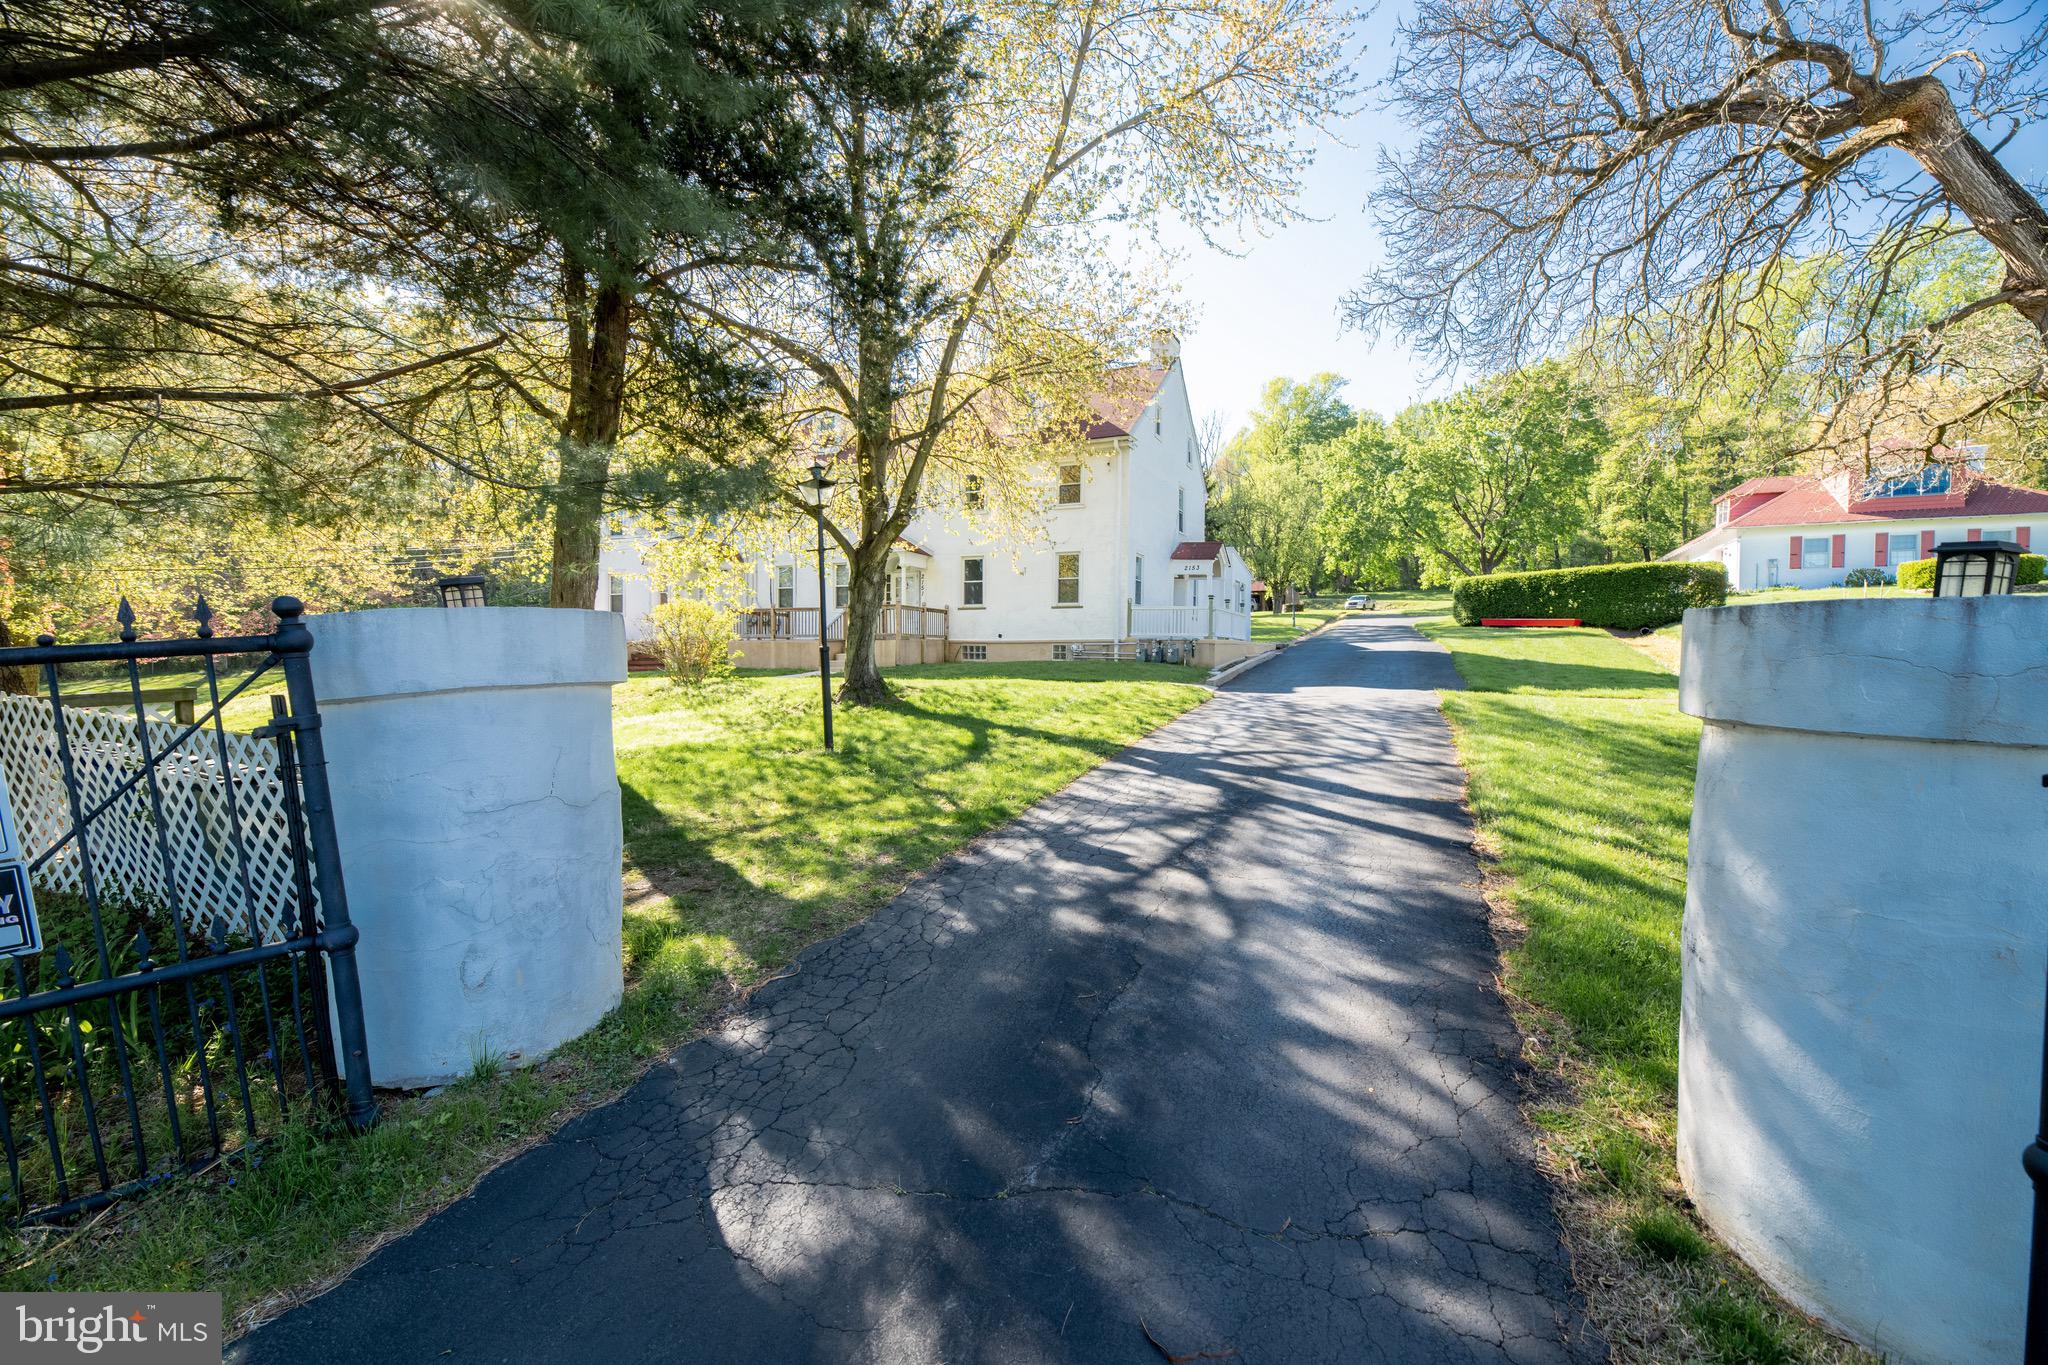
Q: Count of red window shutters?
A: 6